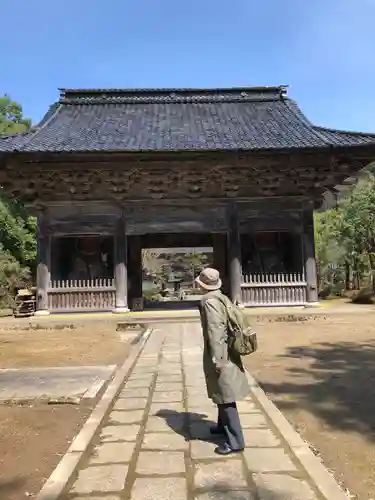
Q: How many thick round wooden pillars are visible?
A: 4